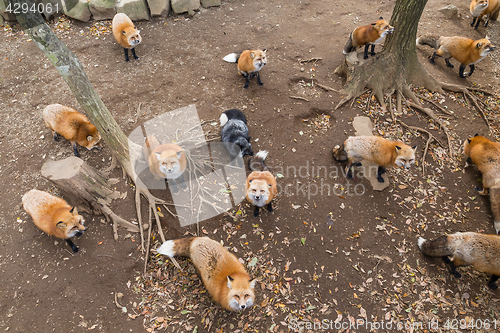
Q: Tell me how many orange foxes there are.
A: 13